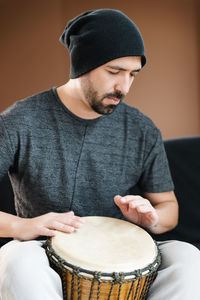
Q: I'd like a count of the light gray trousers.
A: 1